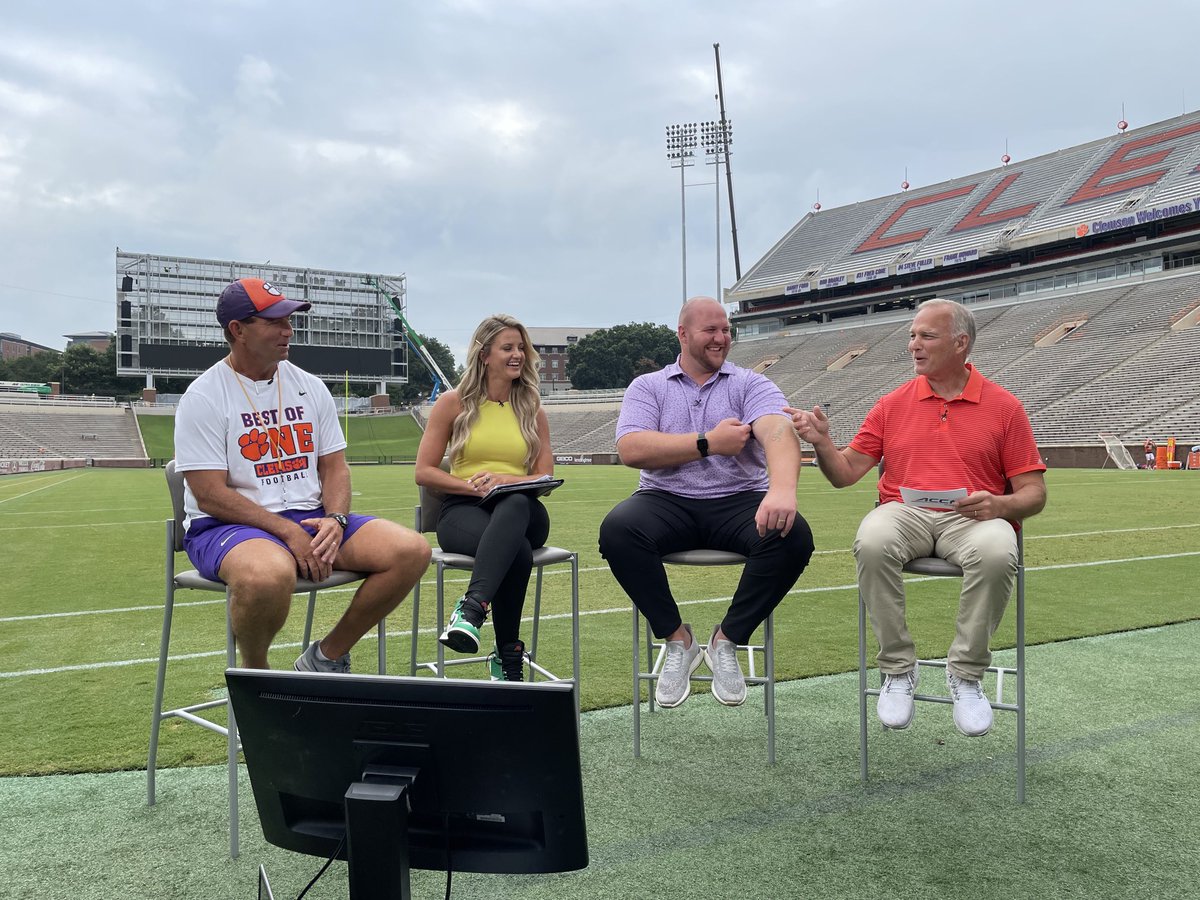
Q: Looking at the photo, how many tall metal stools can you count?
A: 4